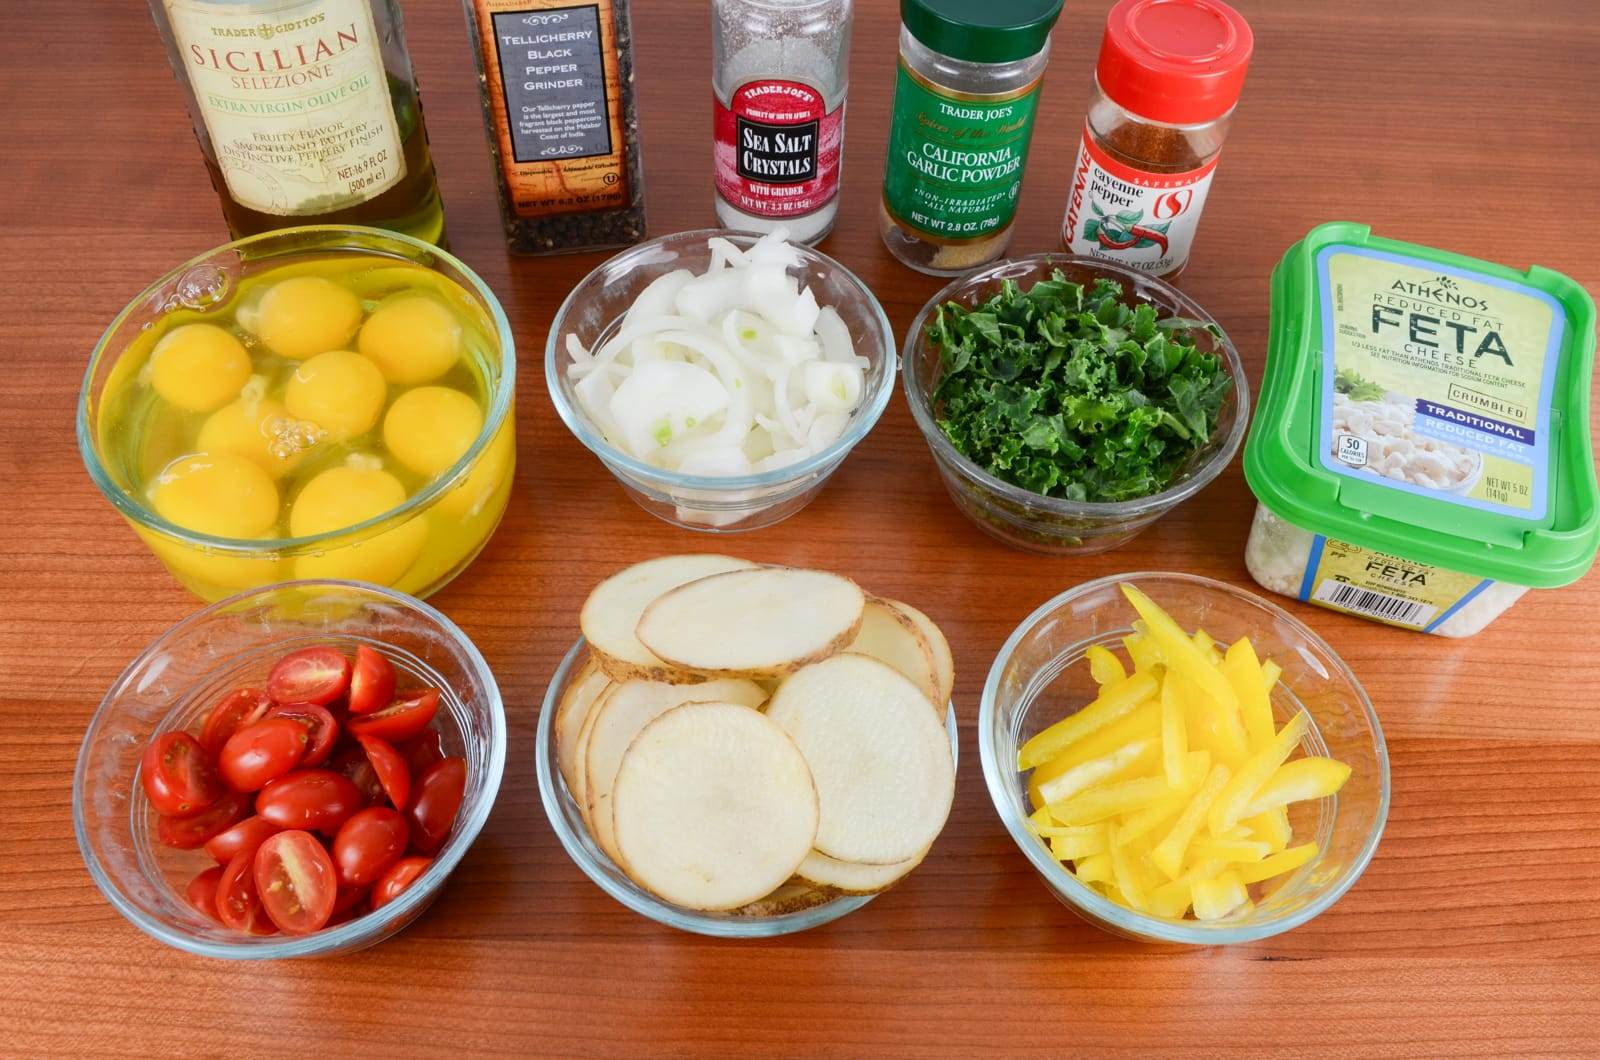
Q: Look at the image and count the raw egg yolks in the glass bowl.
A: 8